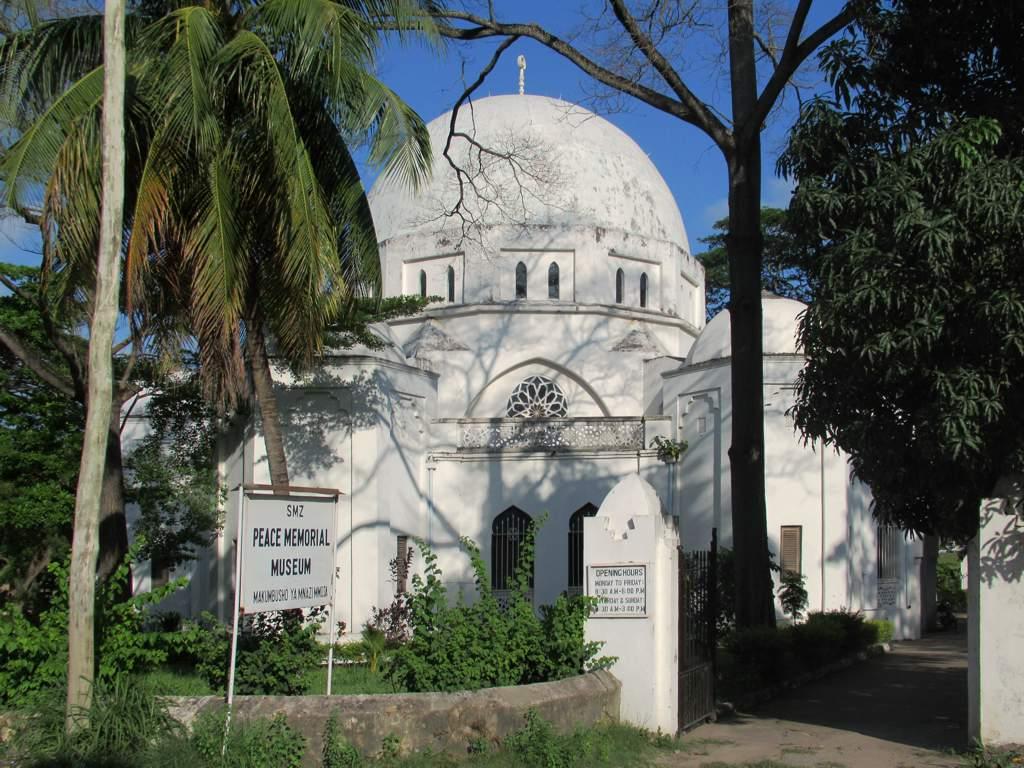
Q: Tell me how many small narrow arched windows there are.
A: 6